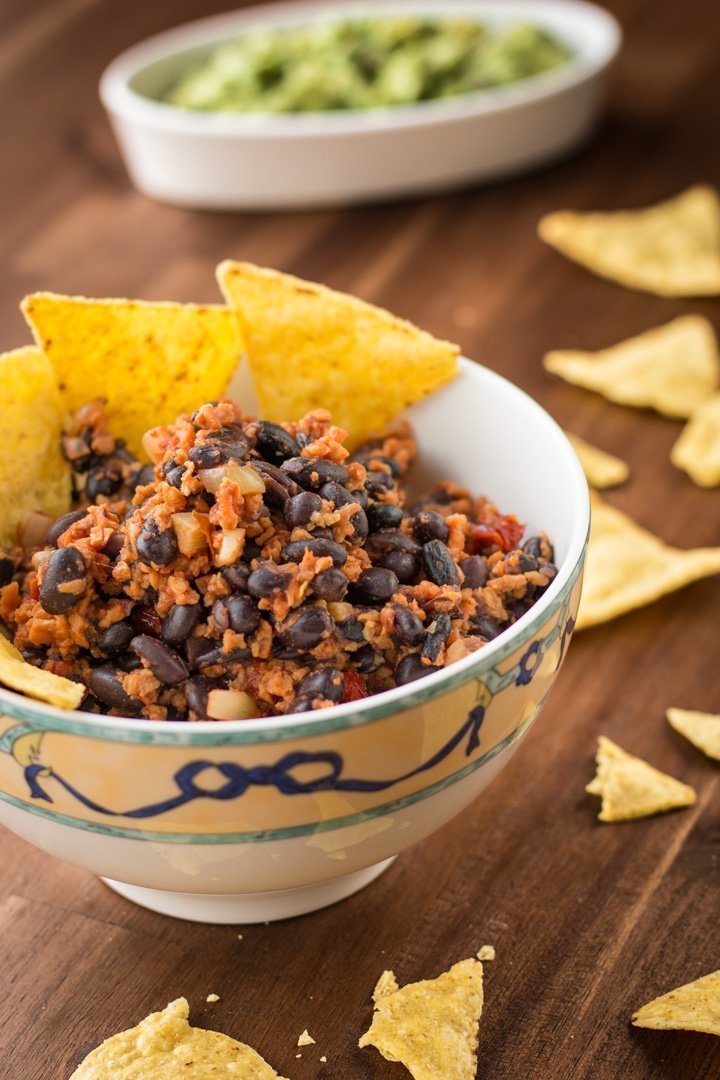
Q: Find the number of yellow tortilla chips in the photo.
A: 14